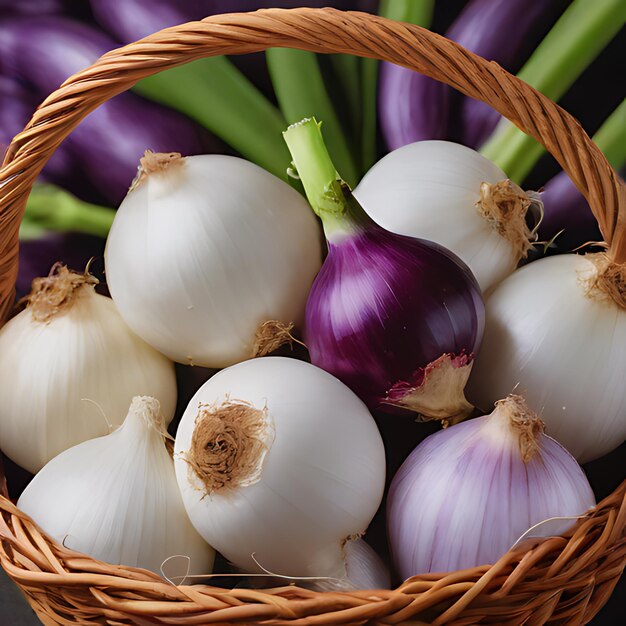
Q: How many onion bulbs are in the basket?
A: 8